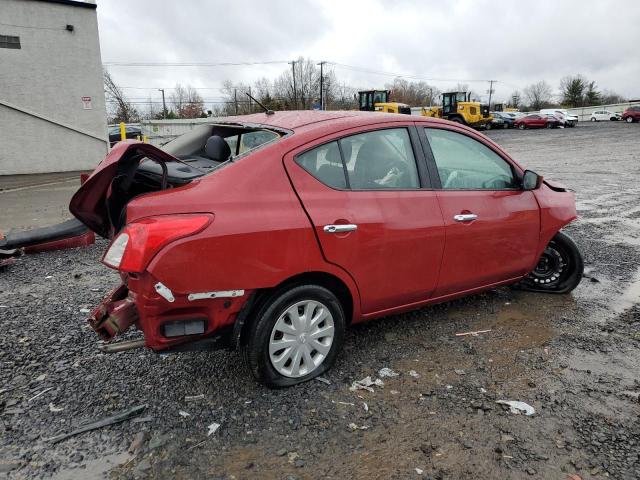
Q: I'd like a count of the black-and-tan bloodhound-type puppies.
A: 0